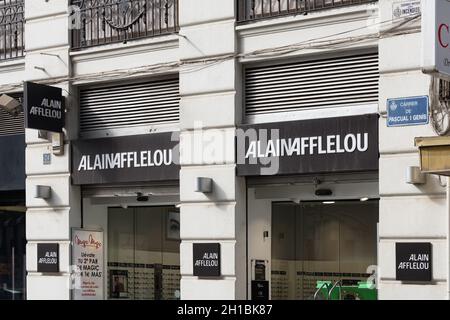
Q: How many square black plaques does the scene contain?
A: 4